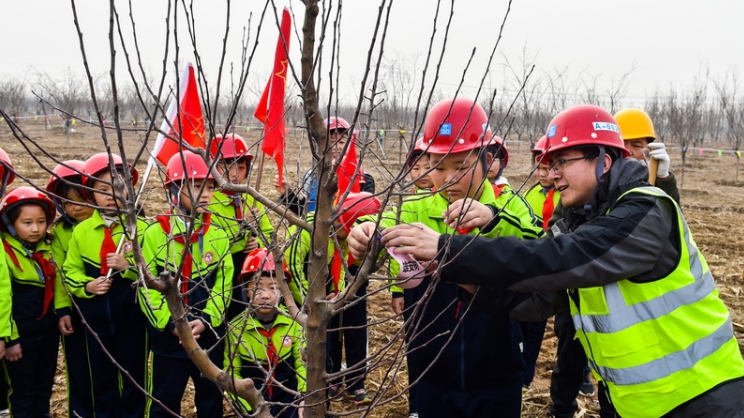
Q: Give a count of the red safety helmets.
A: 14